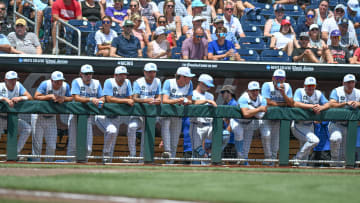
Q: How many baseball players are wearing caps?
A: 11